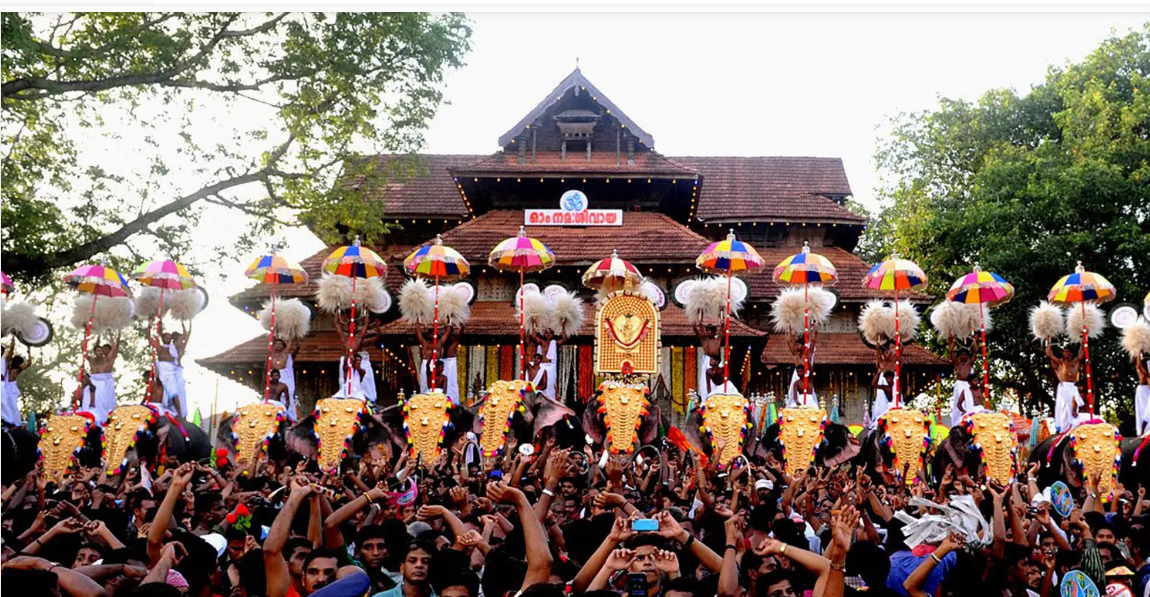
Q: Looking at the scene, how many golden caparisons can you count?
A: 12